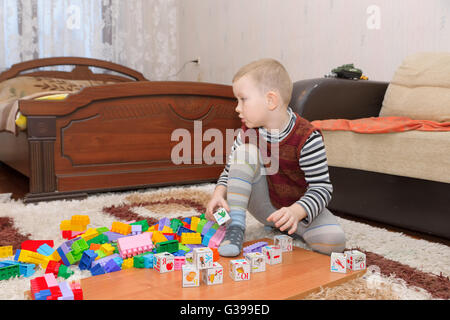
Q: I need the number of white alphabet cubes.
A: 12